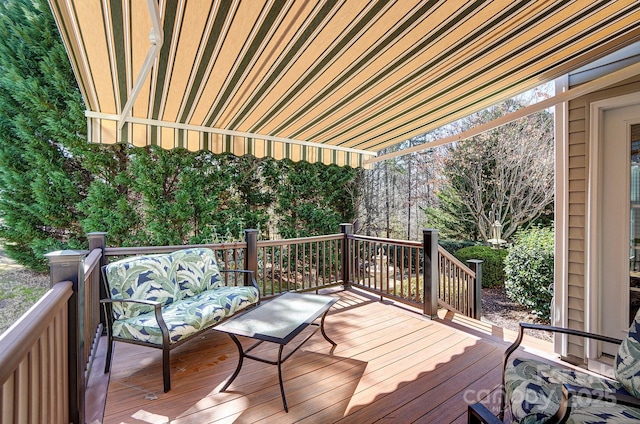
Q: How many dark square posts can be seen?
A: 6